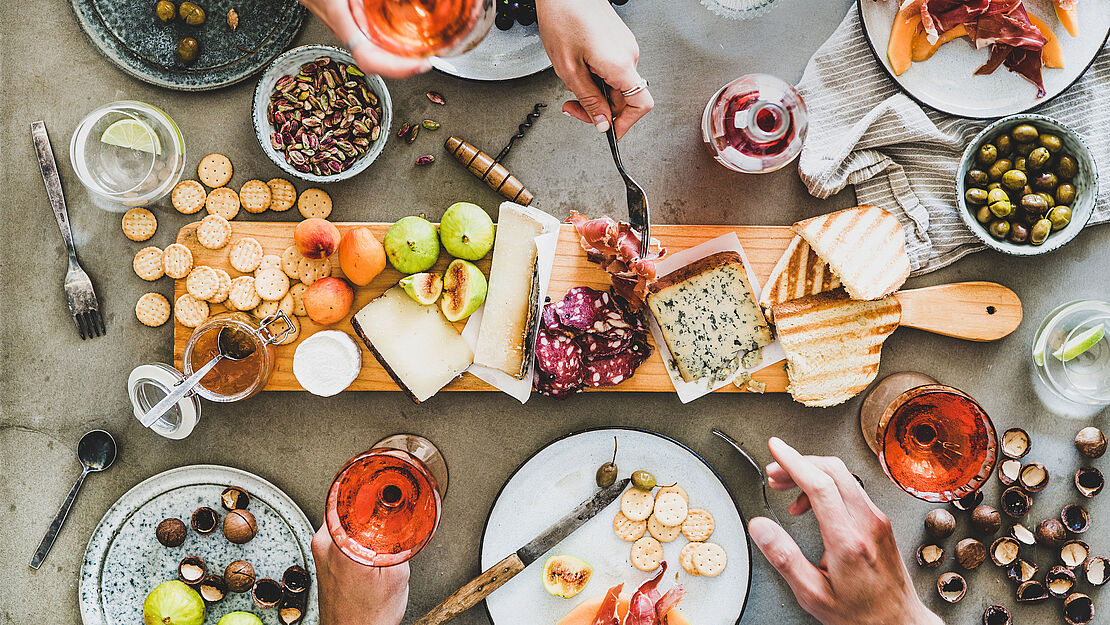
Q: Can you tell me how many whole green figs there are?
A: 4